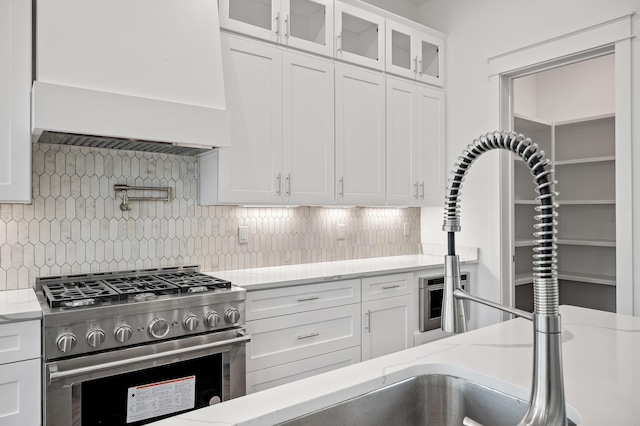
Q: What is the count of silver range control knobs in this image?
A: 7